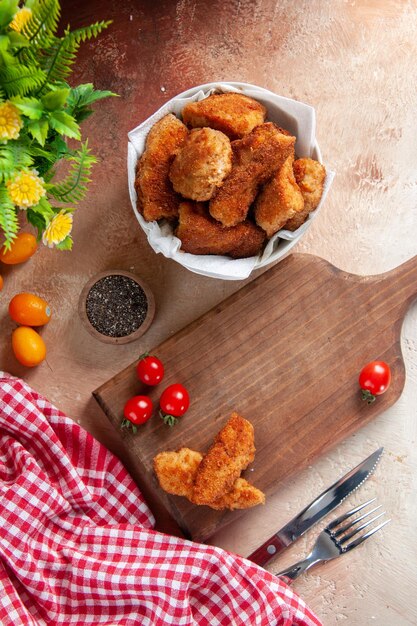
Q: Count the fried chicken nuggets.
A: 9